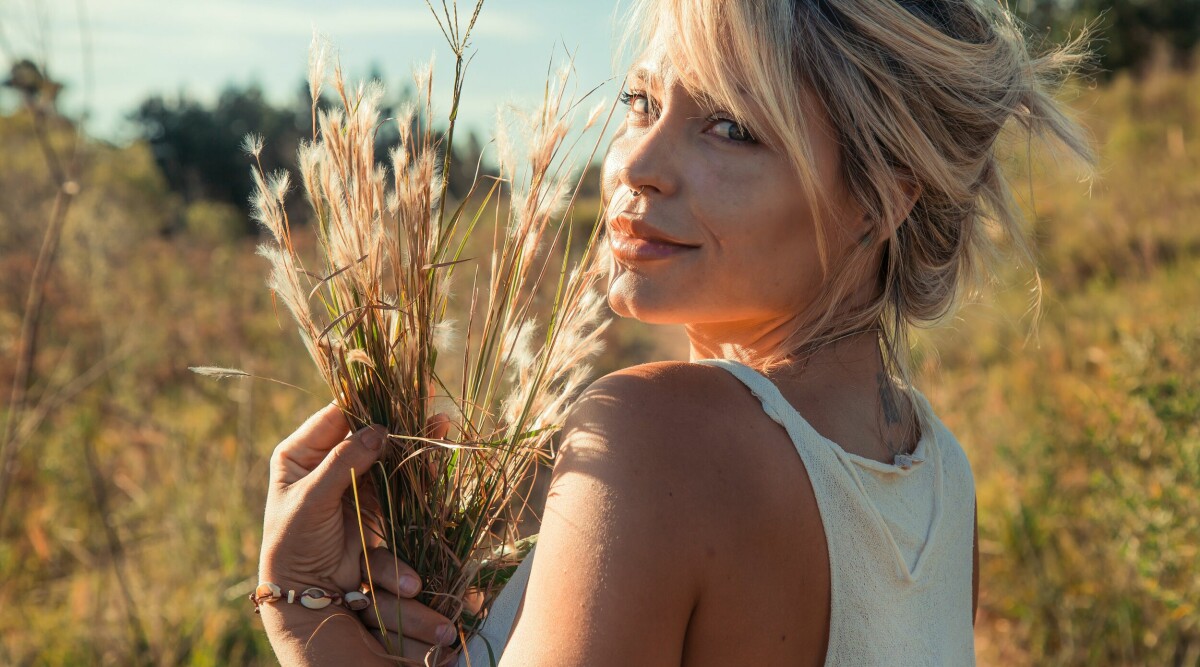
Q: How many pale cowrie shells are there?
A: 3